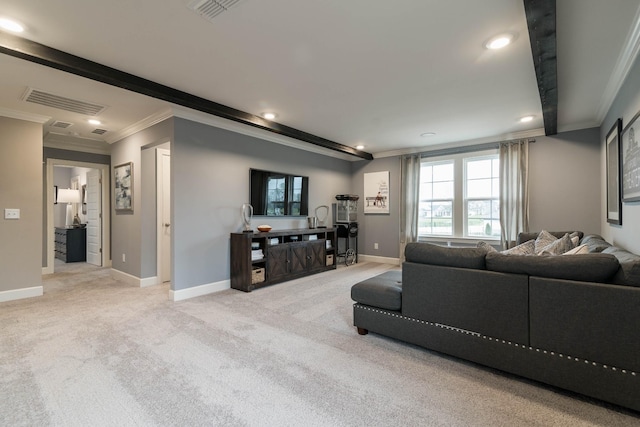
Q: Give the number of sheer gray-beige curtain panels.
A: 2